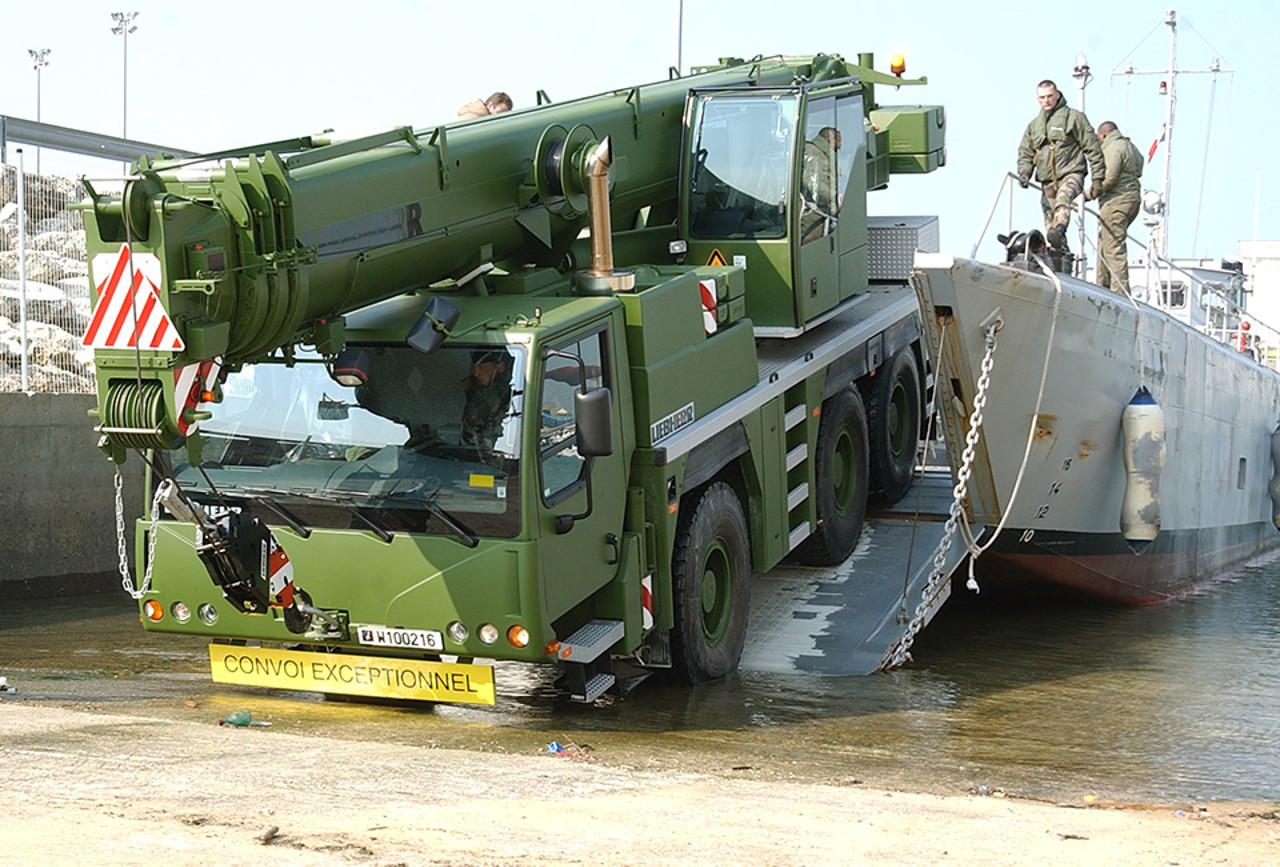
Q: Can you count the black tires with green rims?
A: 3